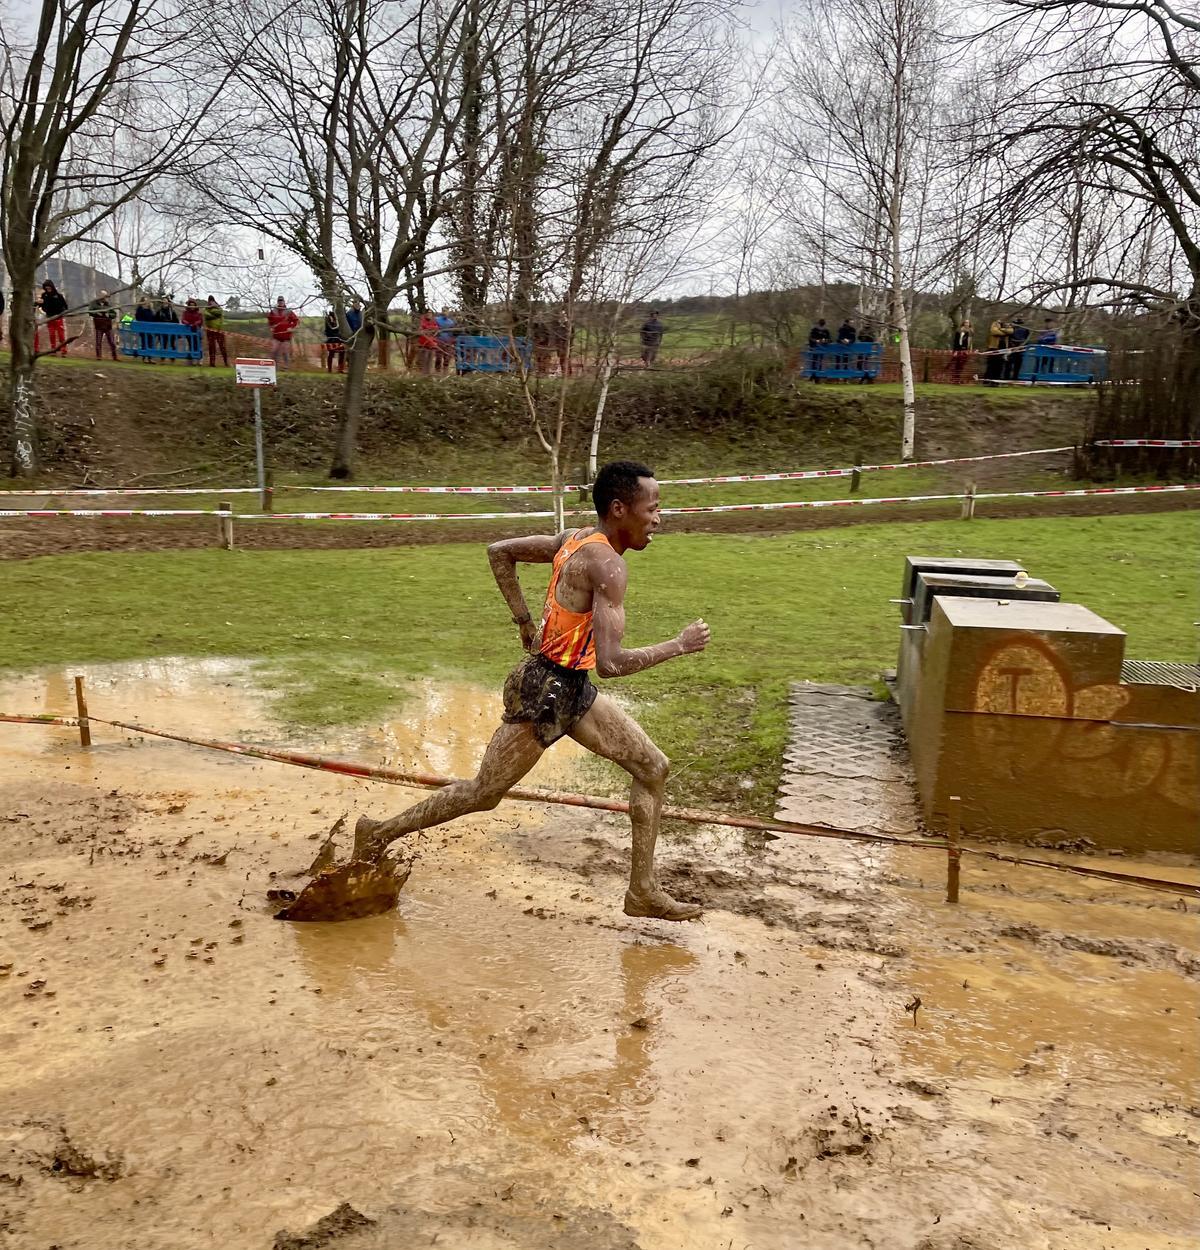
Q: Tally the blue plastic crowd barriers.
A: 4